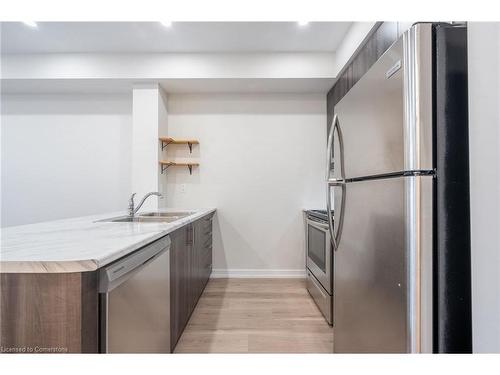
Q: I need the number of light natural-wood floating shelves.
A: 2